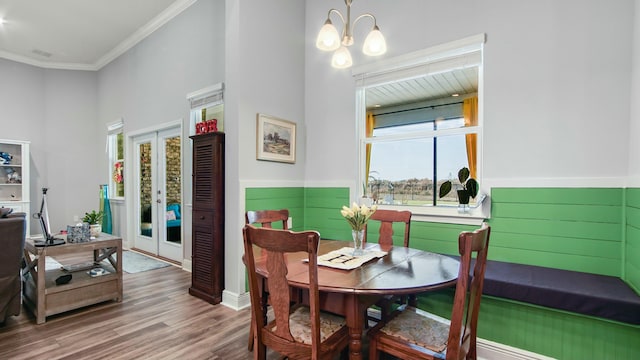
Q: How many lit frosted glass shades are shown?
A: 3